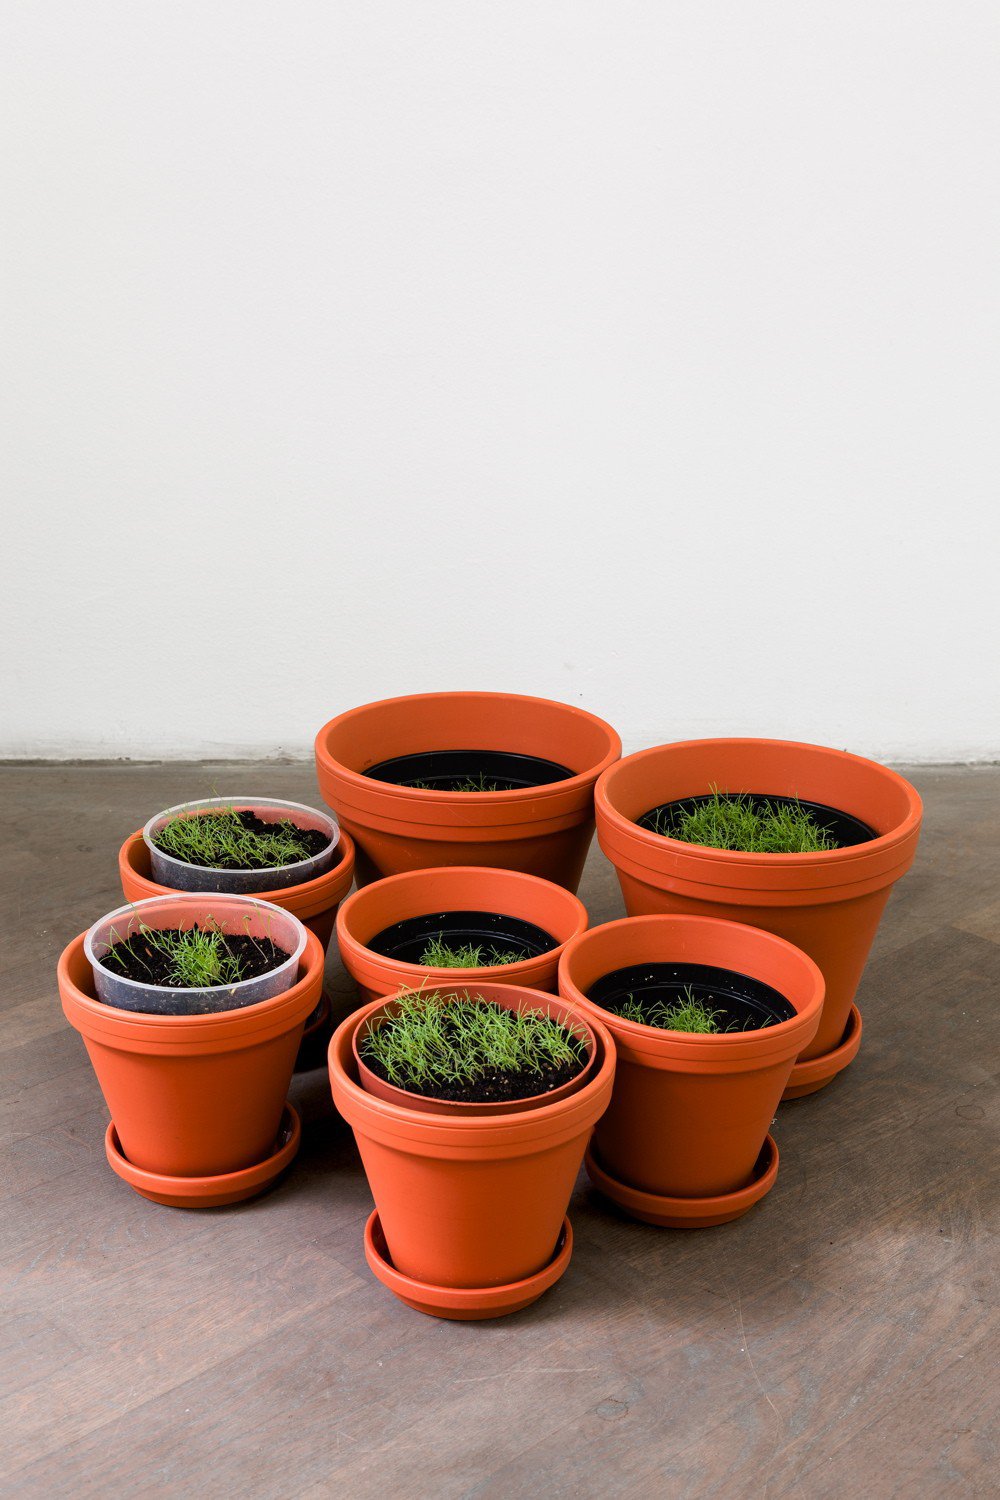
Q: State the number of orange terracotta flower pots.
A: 7